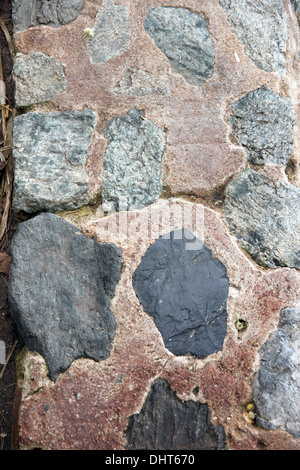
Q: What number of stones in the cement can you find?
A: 14